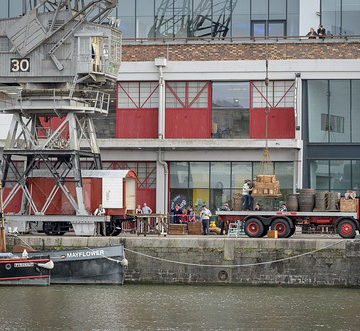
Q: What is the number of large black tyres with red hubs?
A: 3